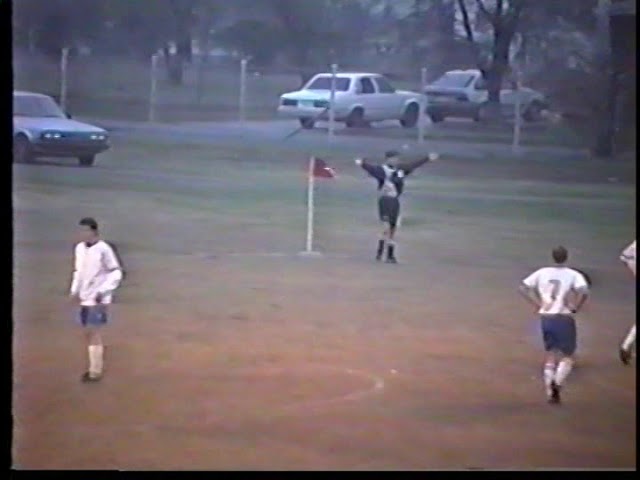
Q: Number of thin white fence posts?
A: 6